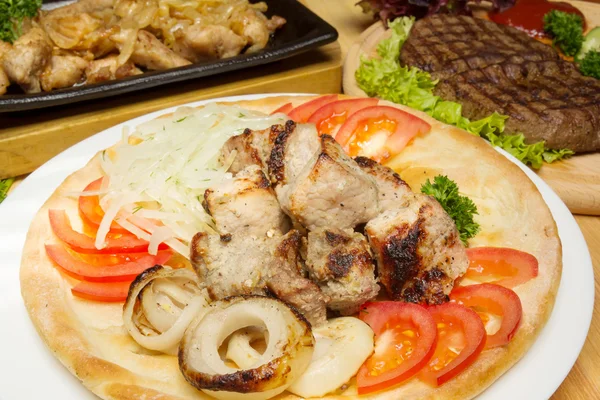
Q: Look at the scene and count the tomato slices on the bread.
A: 12